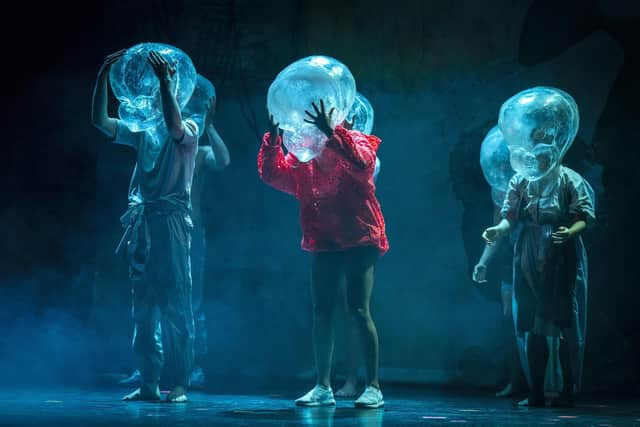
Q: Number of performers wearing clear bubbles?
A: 6